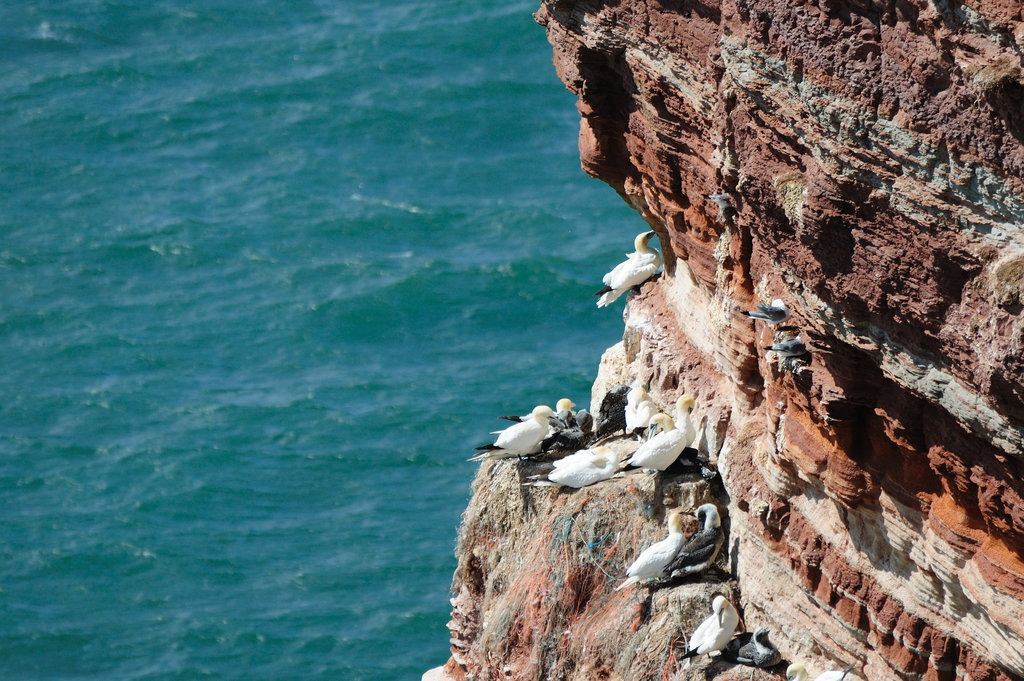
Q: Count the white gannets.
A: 10